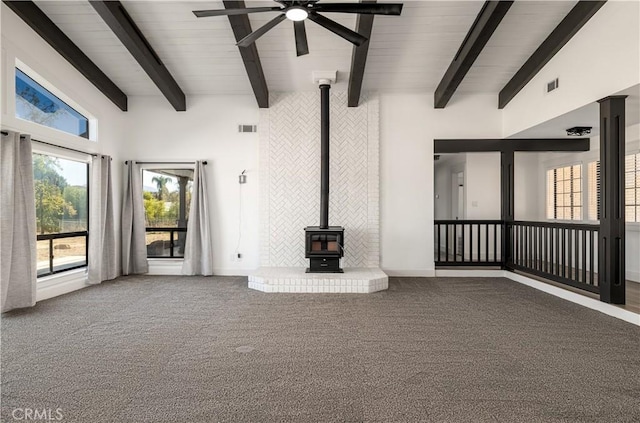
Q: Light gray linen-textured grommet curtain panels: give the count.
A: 4